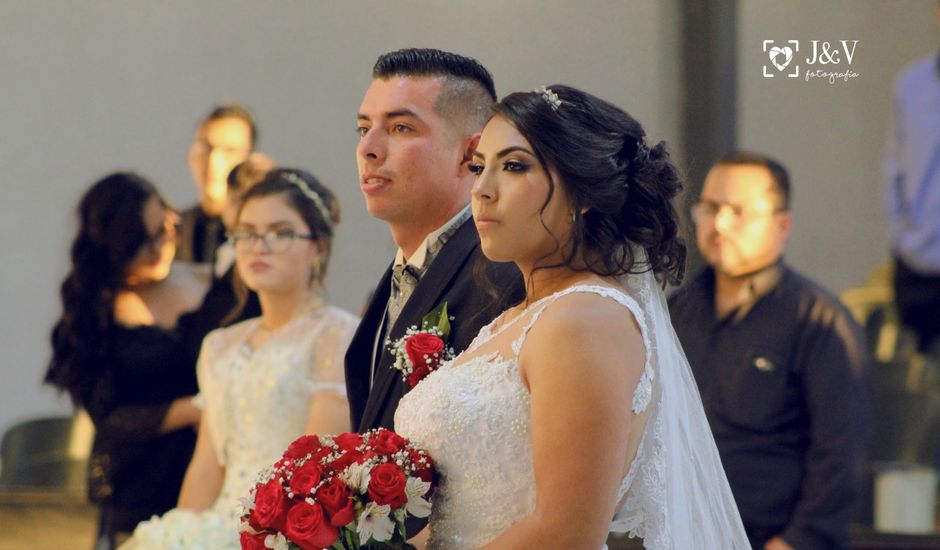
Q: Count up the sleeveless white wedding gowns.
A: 1